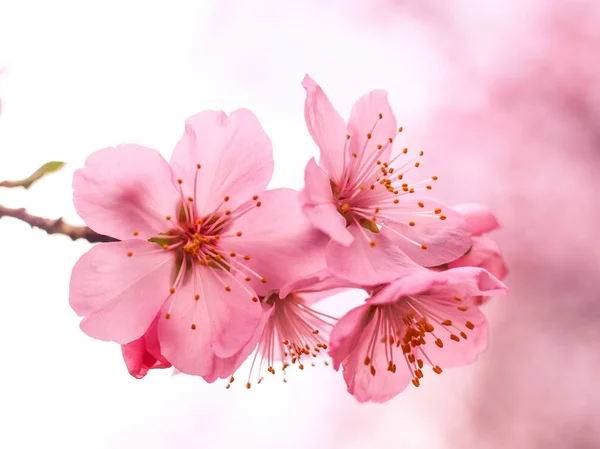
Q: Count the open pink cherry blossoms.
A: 4